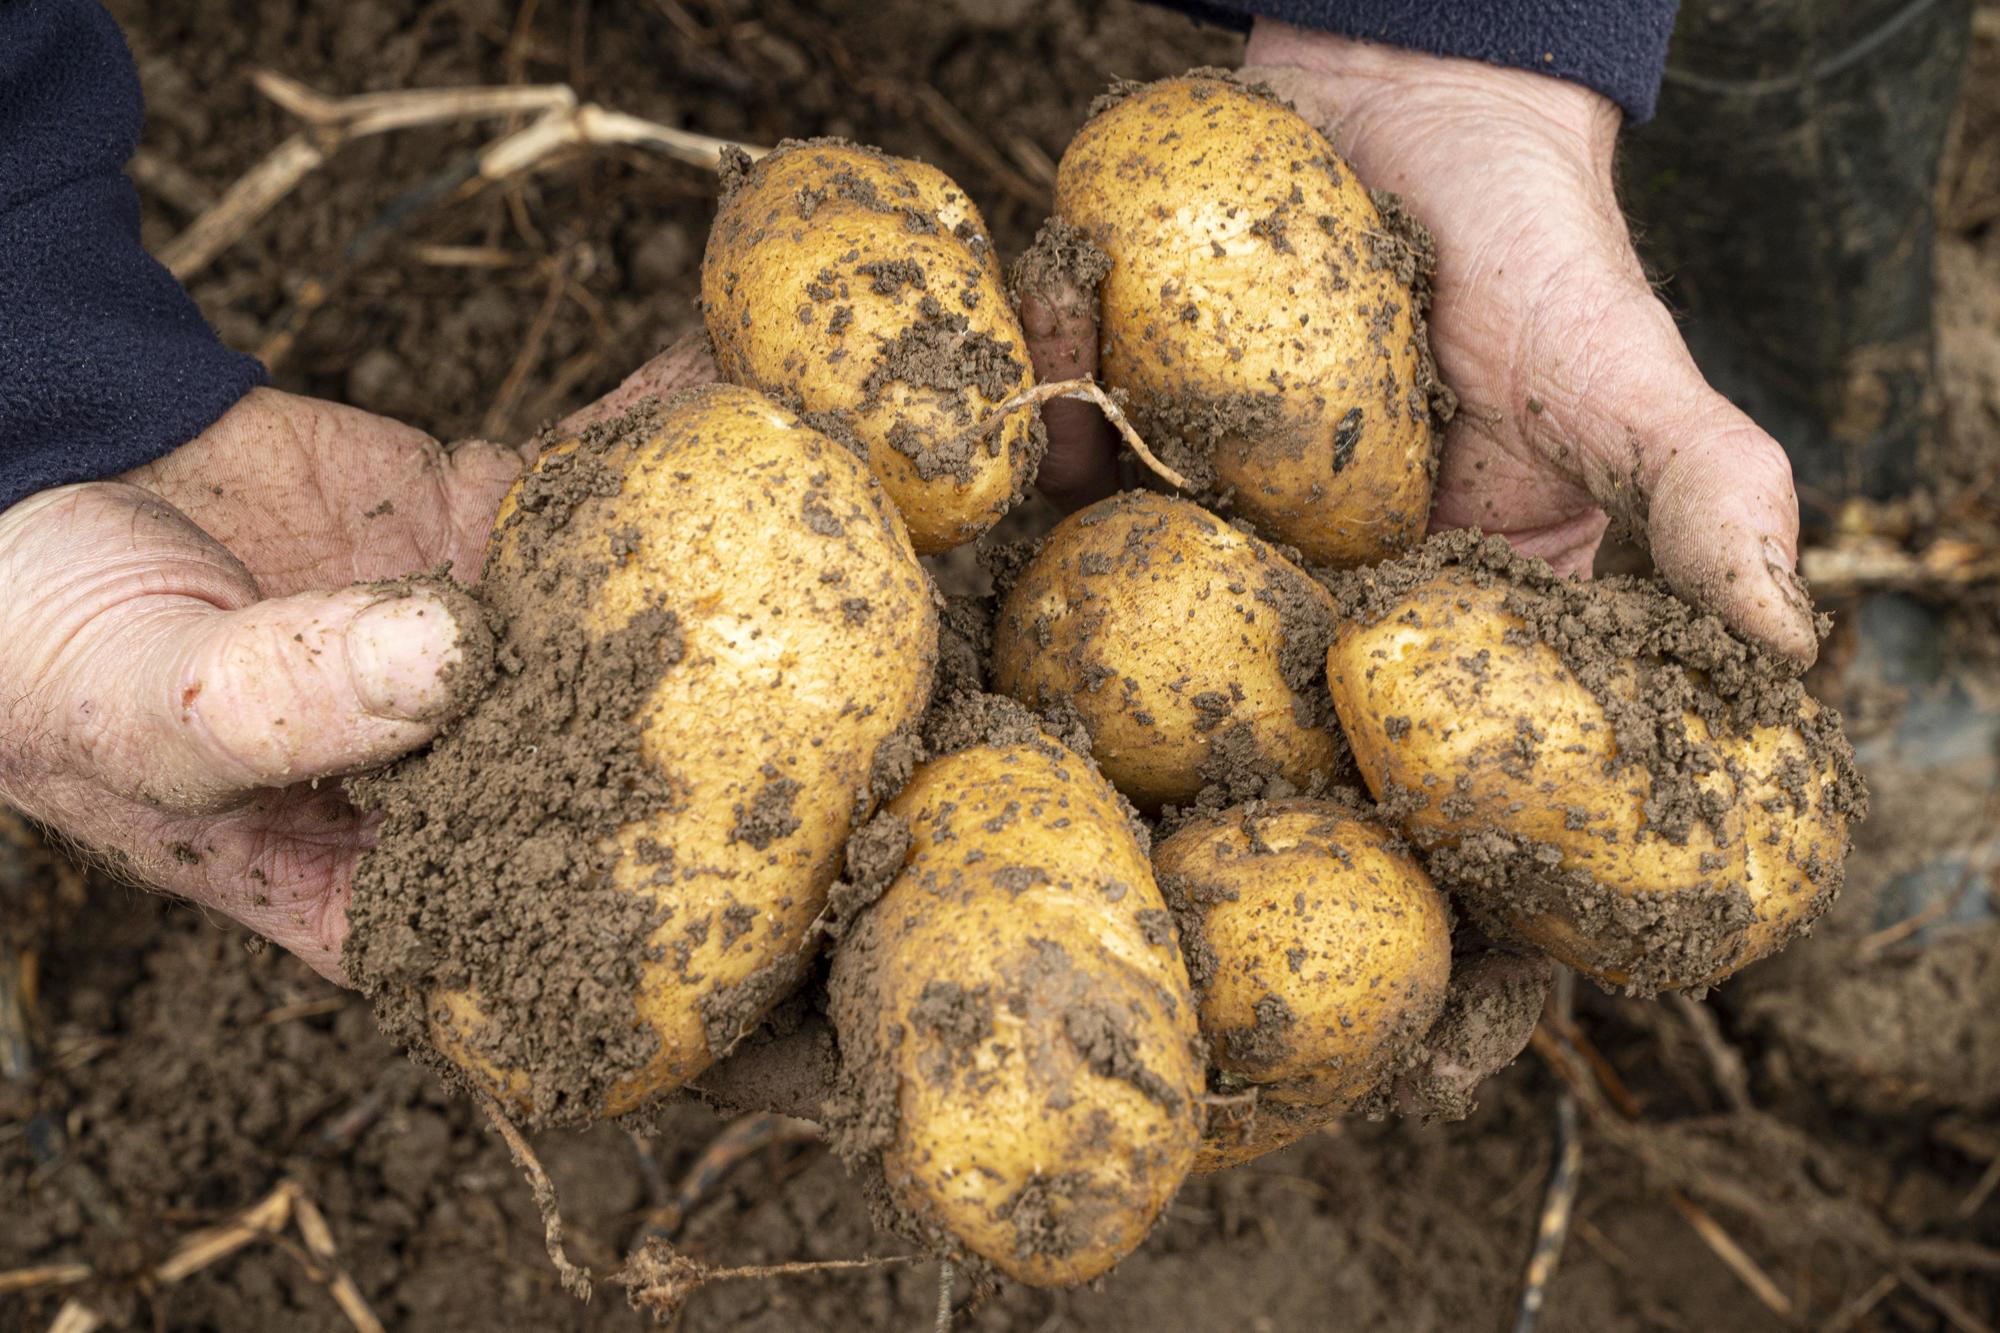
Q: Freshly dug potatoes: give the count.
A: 7